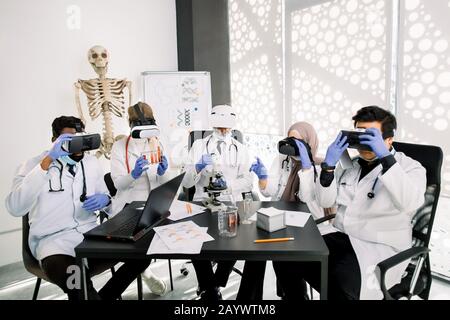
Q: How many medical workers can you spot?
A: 5